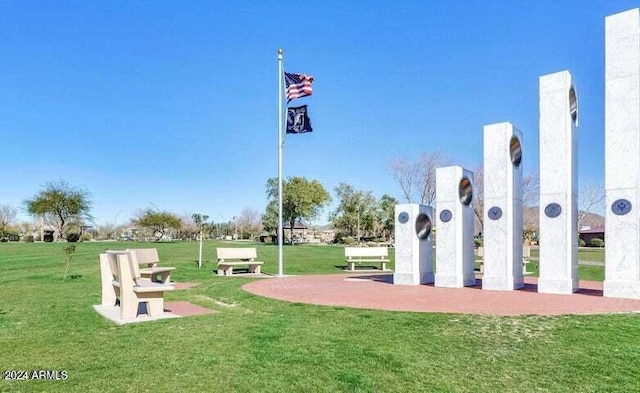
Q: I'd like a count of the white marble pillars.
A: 5